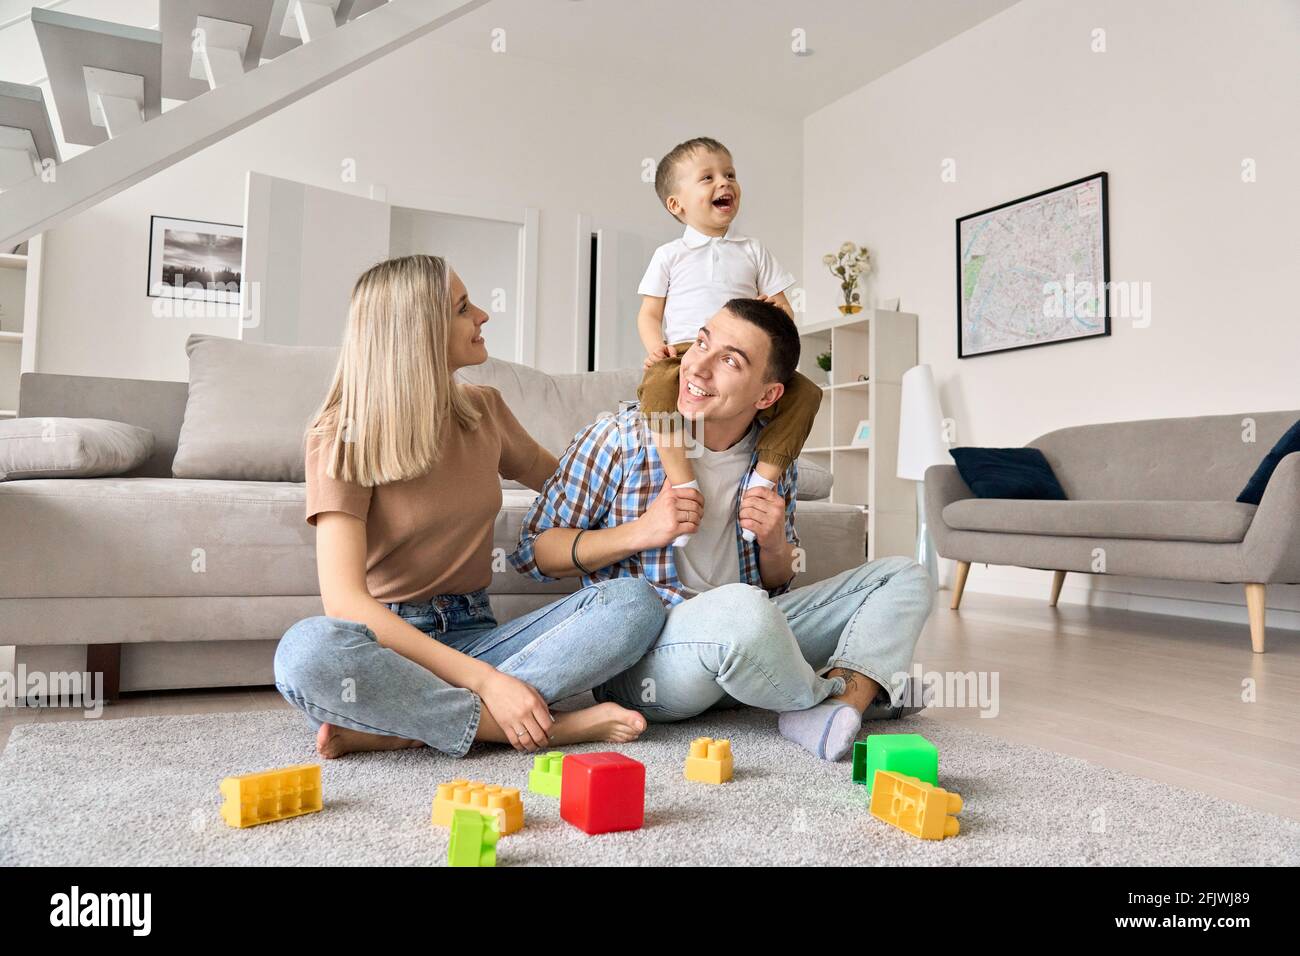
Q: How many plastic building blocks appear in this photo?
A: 9